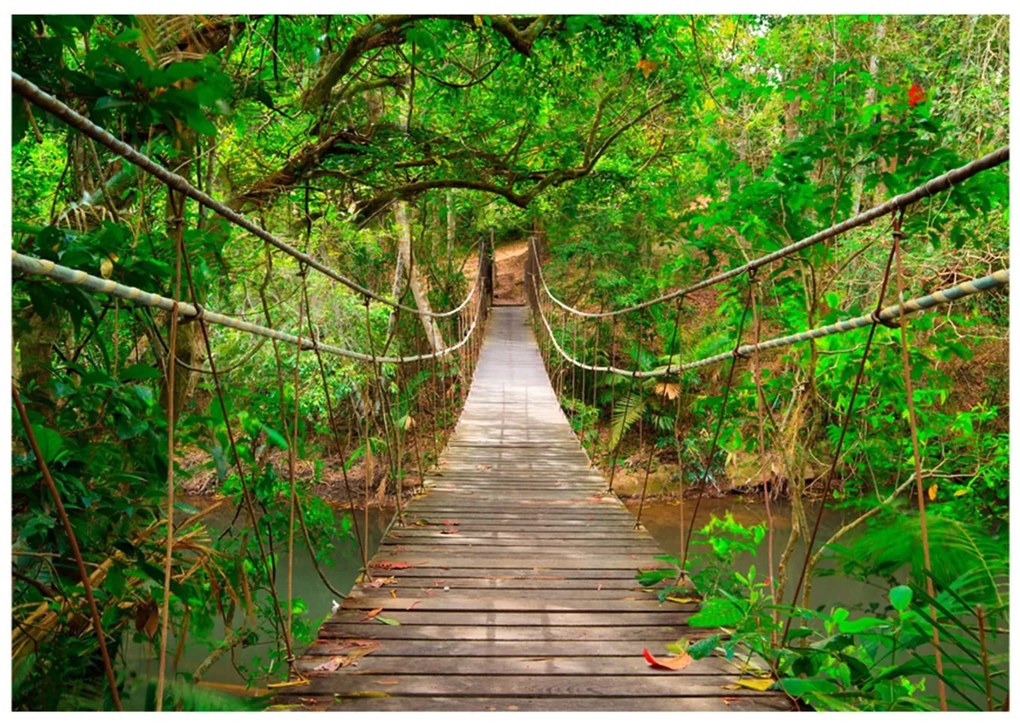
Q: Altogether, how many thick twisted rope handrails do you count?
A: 4